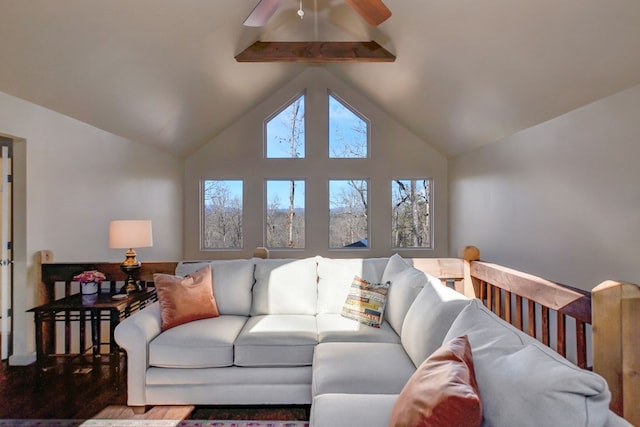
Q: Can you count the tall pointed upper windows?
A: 2